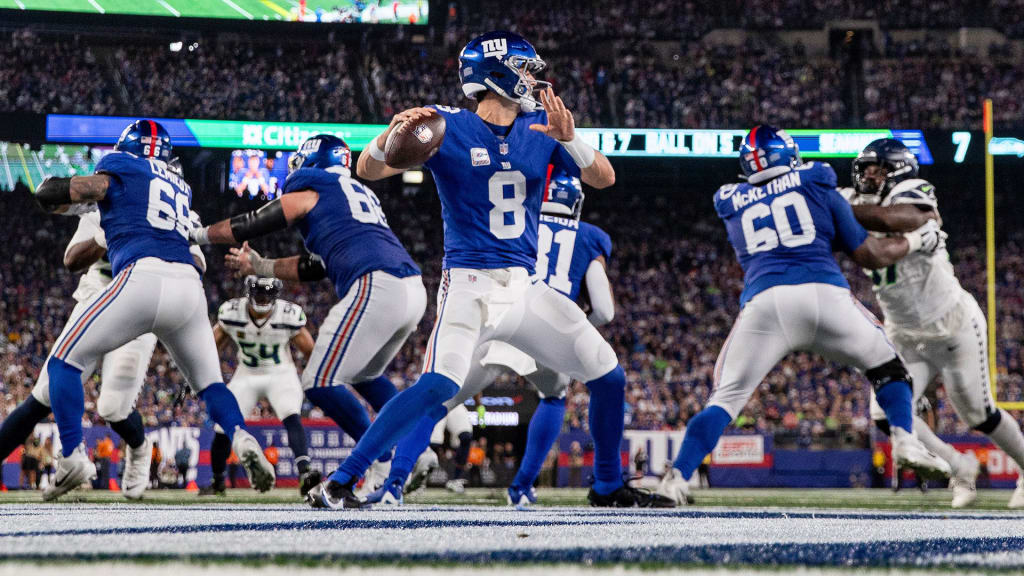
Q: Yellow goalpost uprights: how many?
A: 1